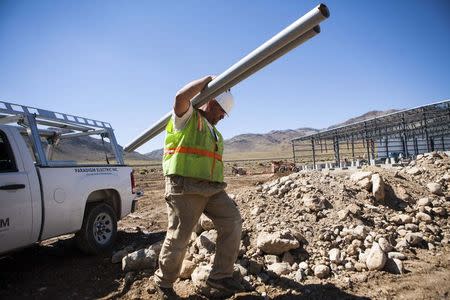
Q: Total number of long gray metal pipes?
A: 2